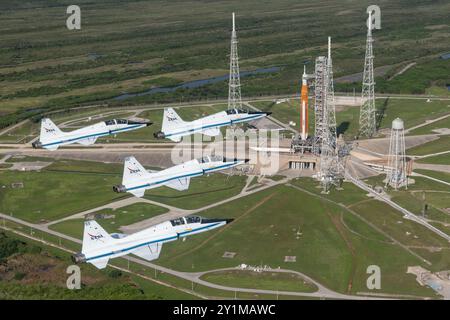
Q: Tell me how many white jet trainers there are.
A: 4